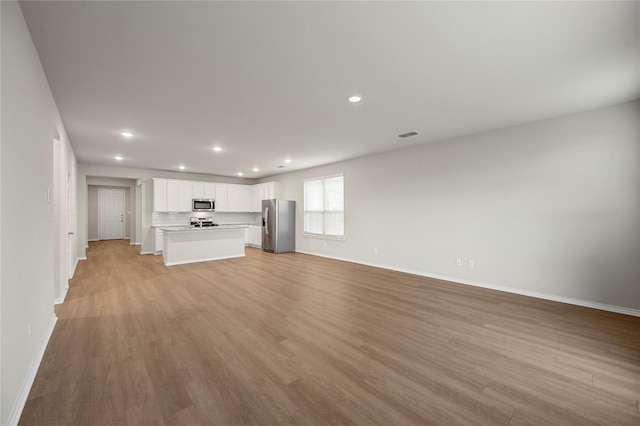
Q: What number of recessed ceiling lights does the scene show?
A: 8